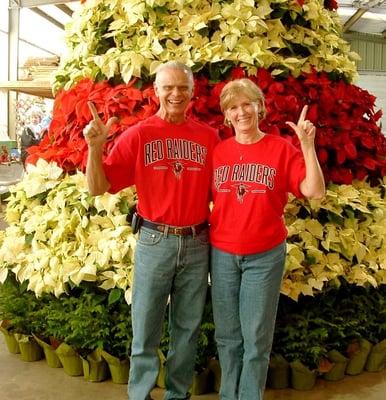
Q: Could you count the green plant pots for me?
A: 14